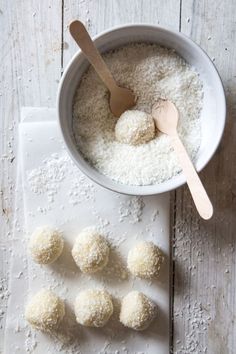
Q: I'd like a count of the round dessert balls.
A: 7